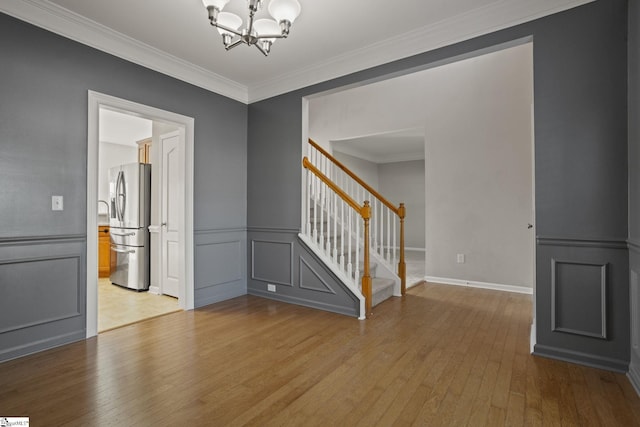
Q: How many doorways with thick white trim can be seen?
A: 1